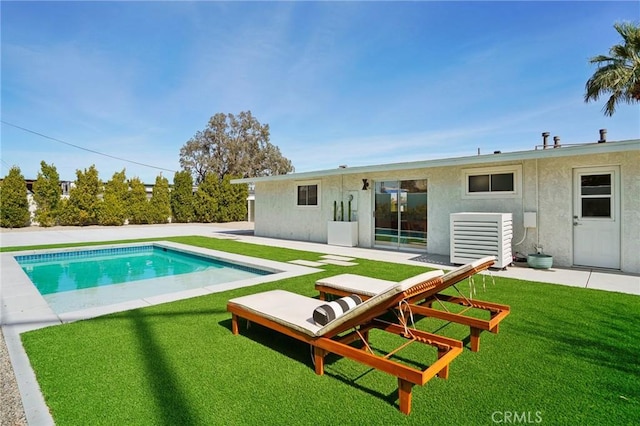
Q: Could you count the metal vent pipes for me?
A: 3